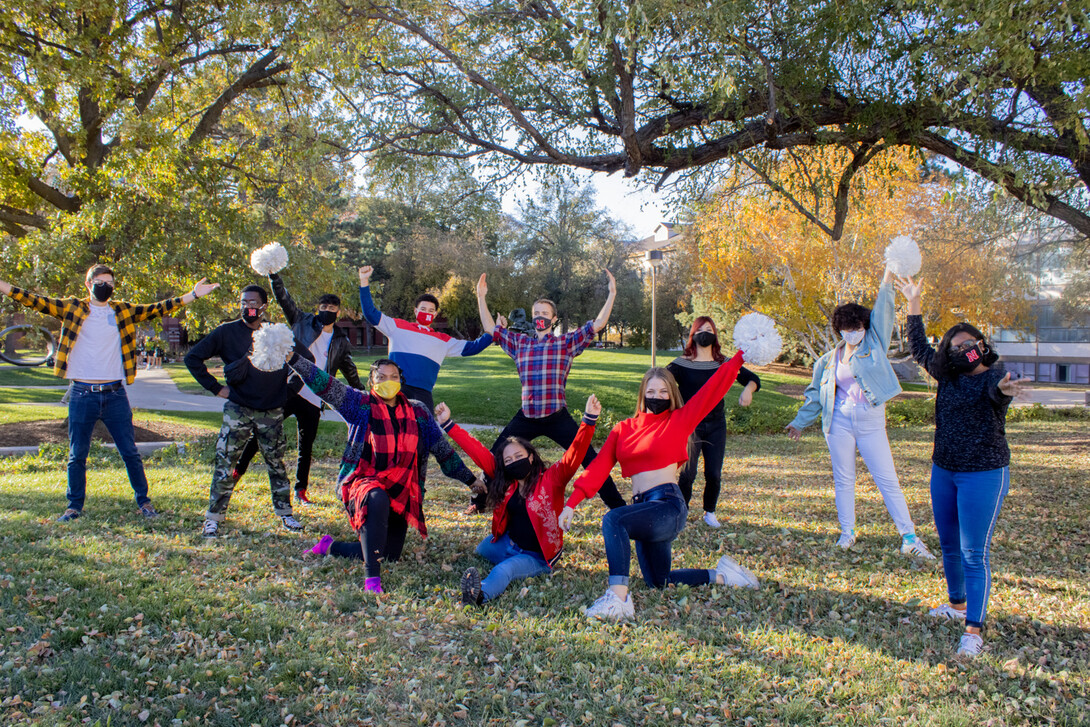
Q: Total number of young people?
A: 11